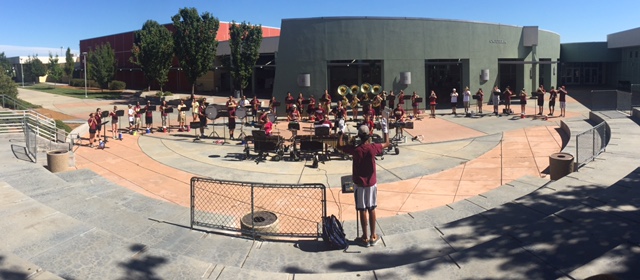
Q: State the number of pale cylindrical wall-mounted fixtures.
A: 3